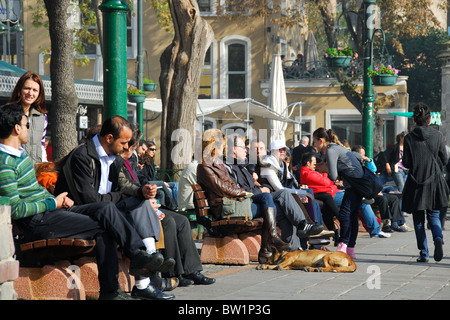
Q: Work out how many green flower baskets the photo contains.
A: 4